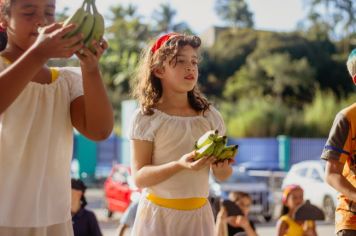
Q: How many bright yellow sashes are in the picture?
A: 1